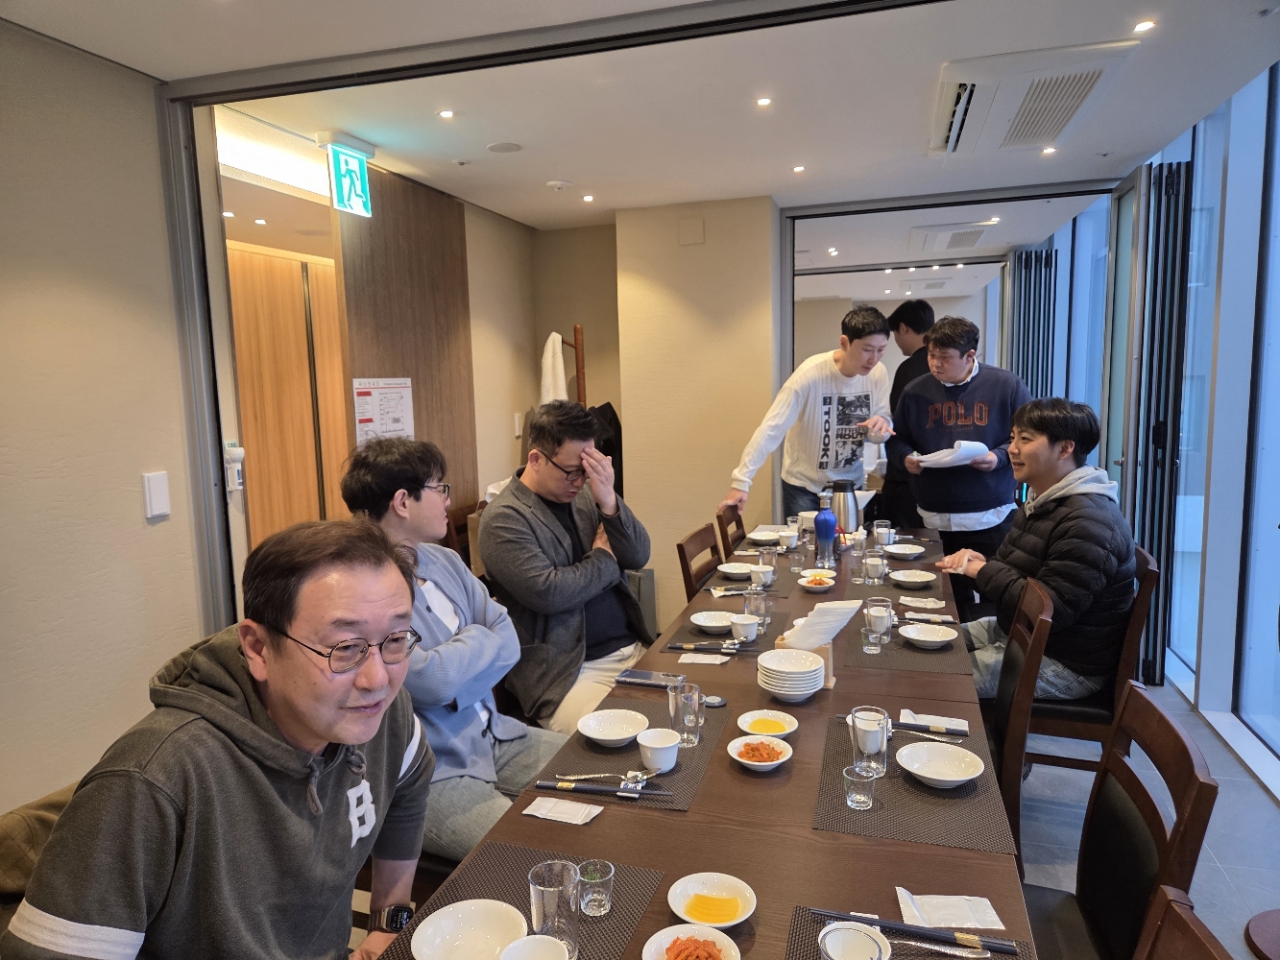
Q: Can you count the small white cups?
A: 10